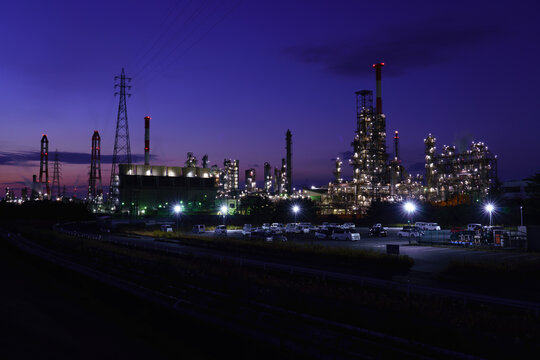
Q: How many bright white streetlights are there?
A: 5